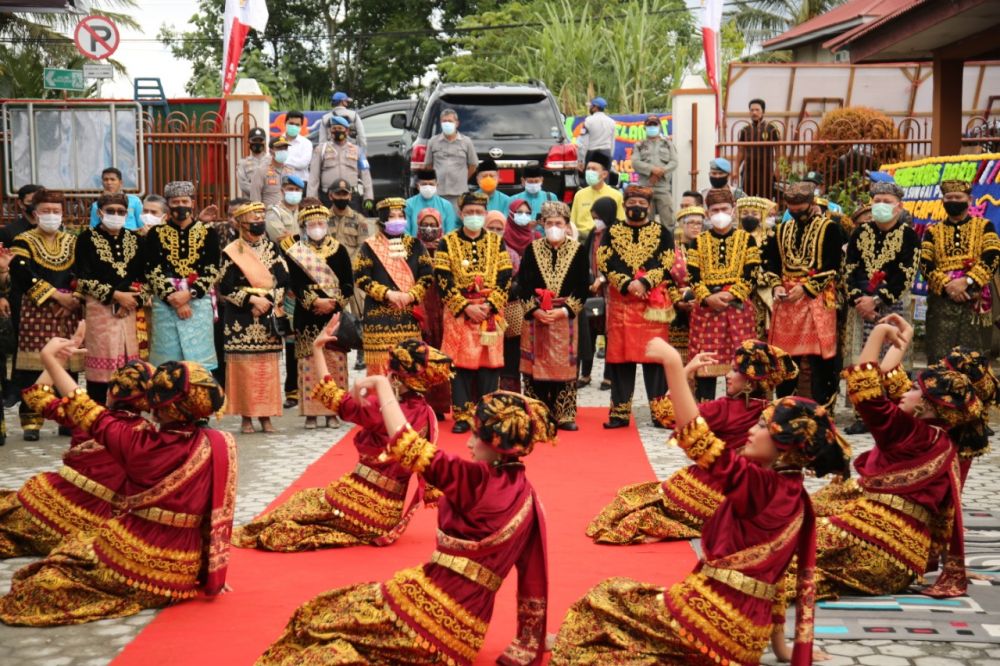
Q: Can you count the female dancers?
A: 8